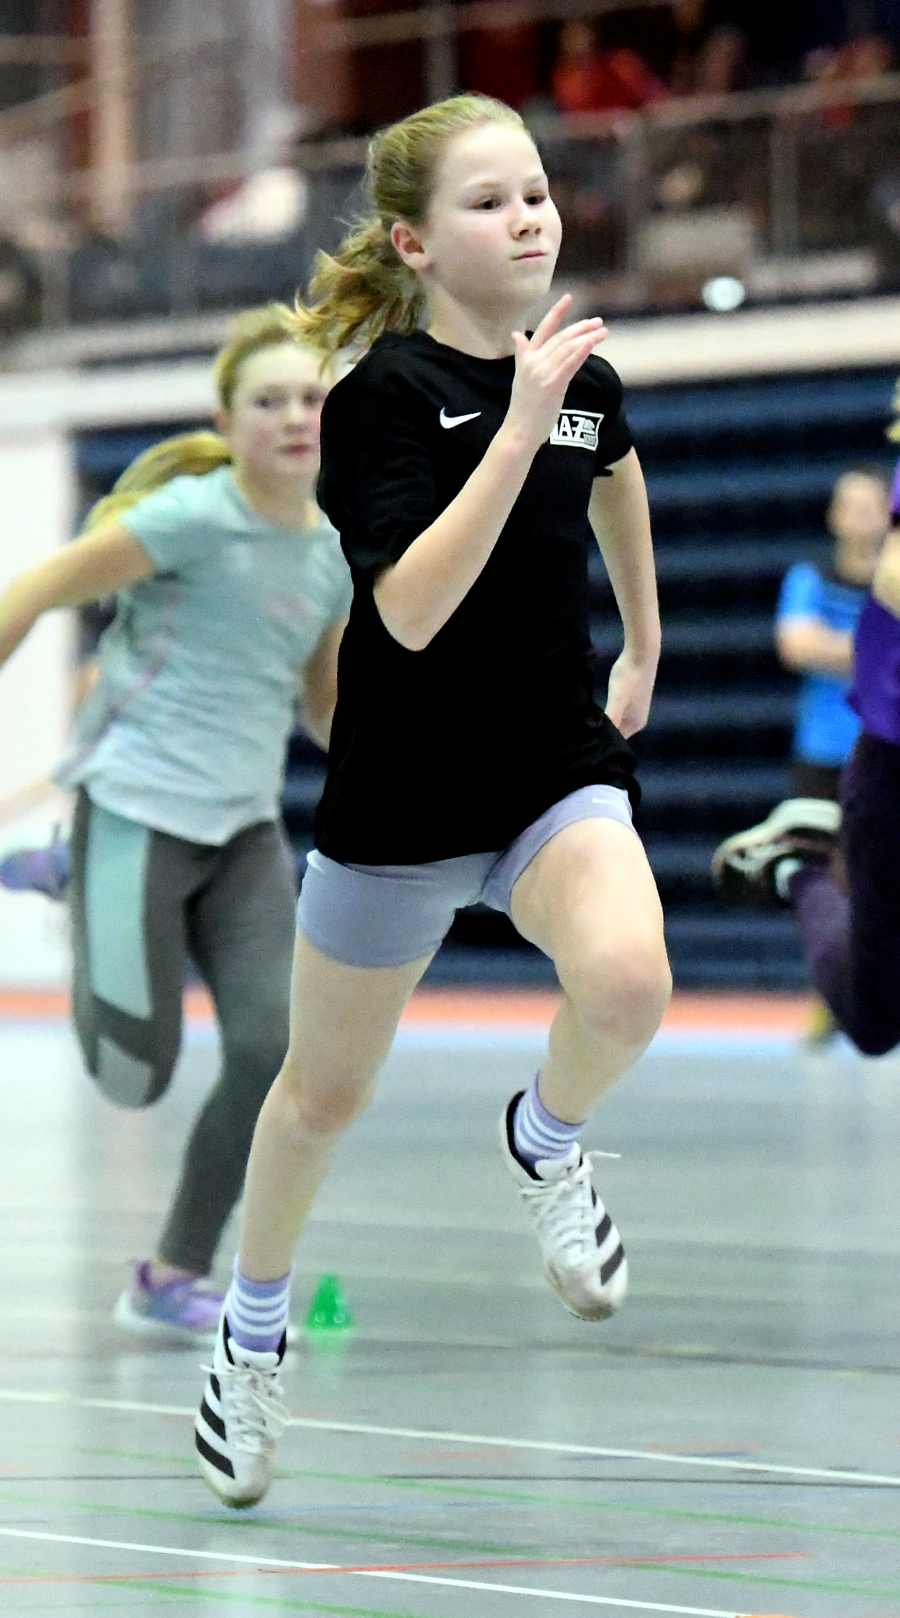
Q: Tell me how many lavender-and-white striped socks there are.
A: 2